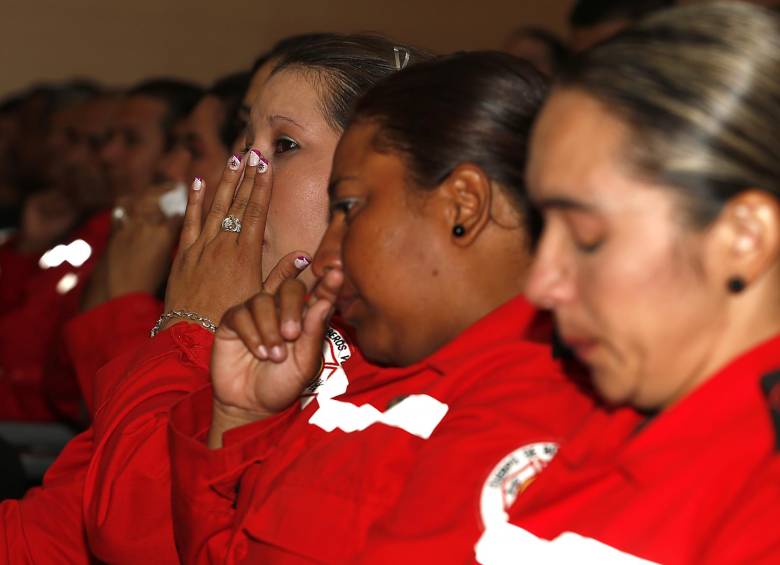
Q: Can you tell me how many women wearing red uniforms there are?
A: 3